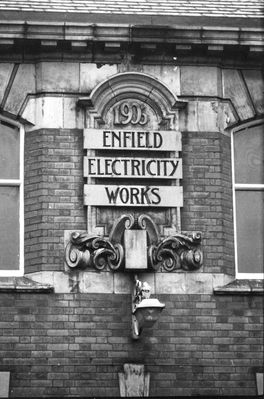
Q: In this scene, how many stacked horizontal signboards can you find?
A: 3